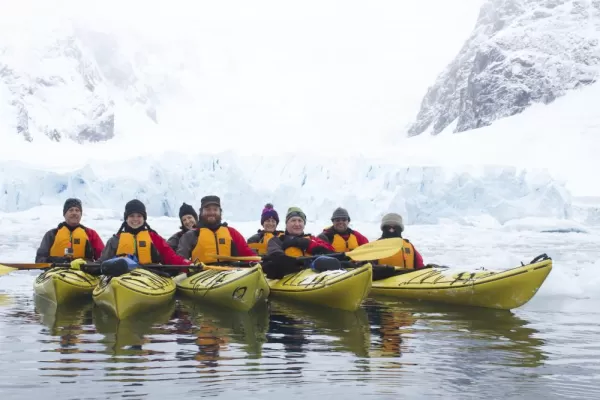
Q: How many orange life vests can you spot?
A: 7